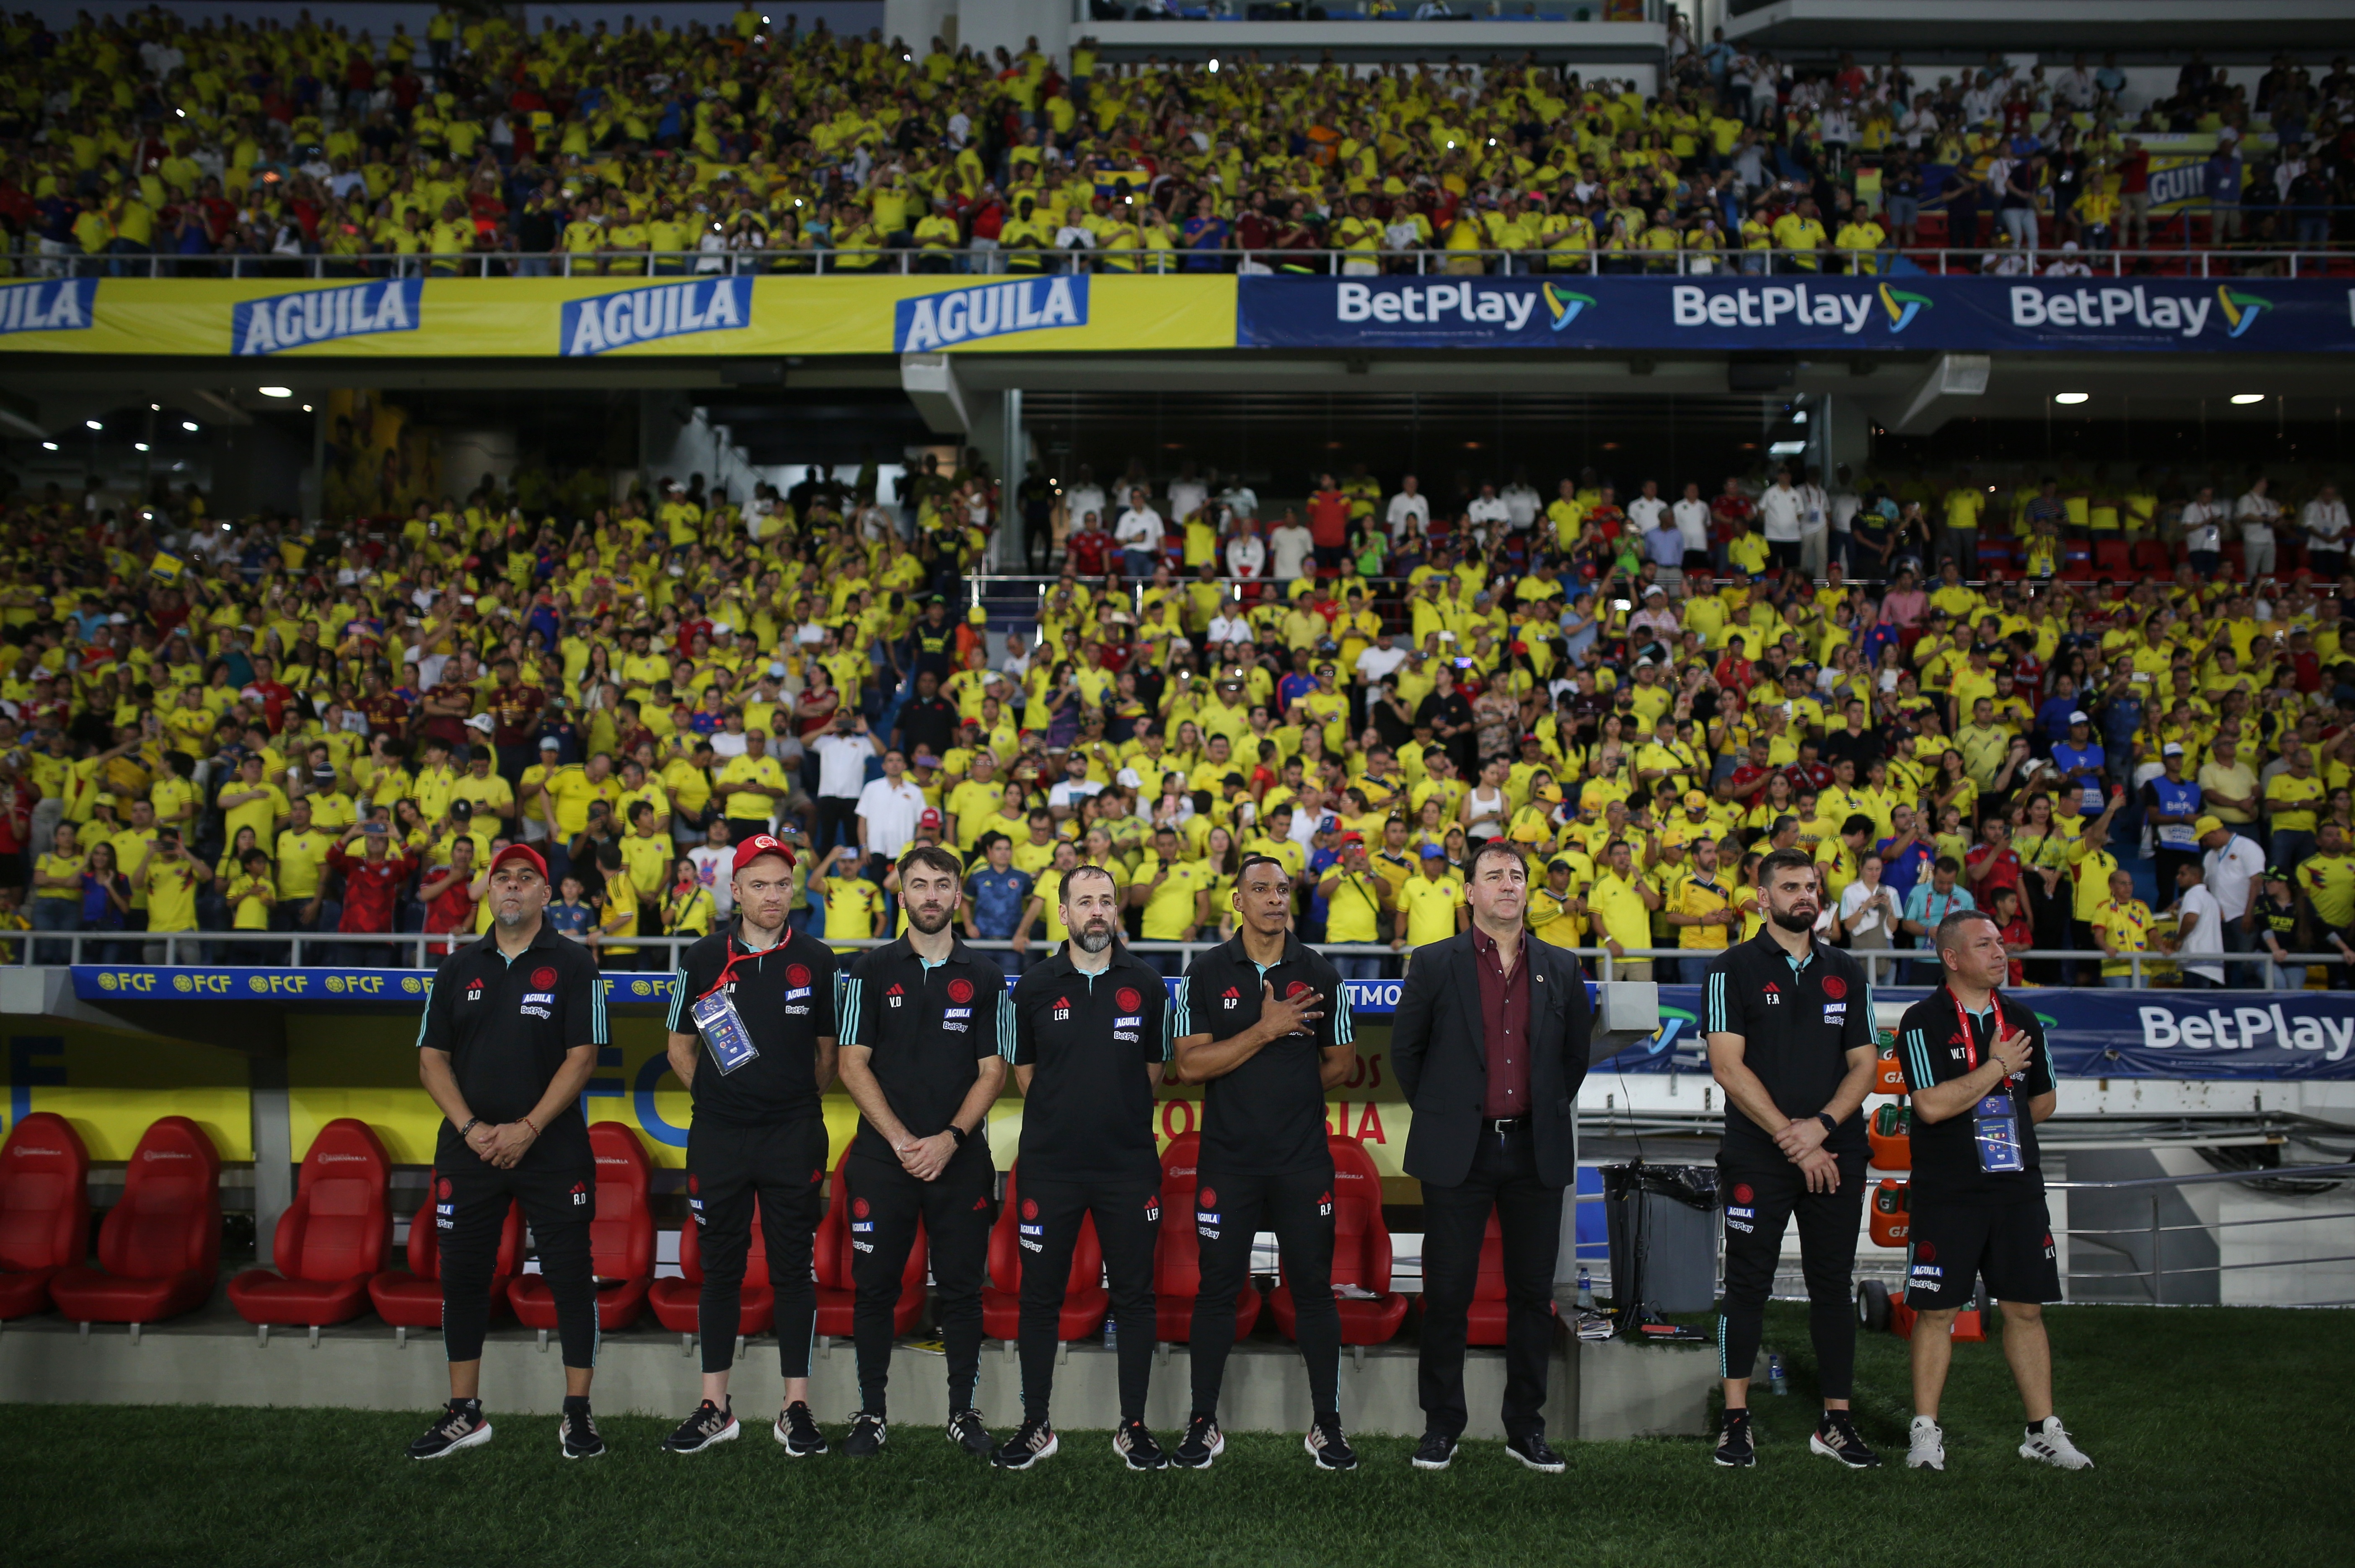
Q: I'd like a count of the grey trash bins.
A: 1